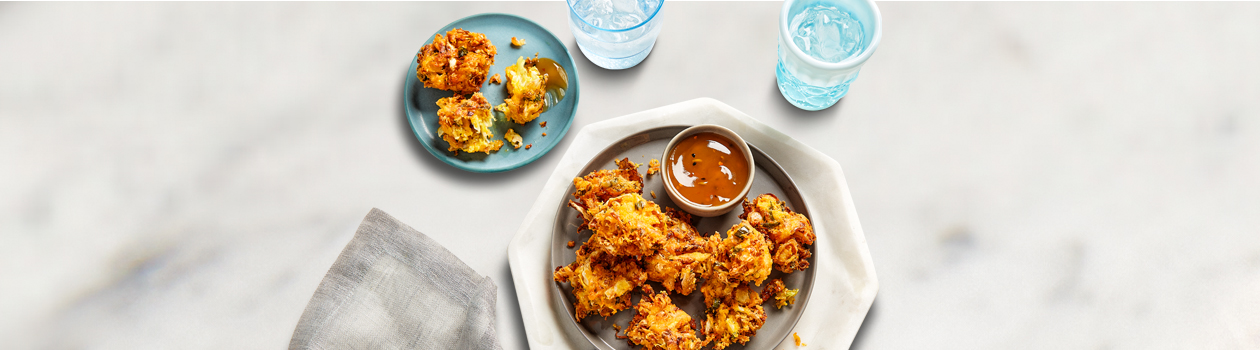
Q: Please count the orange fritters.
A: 11